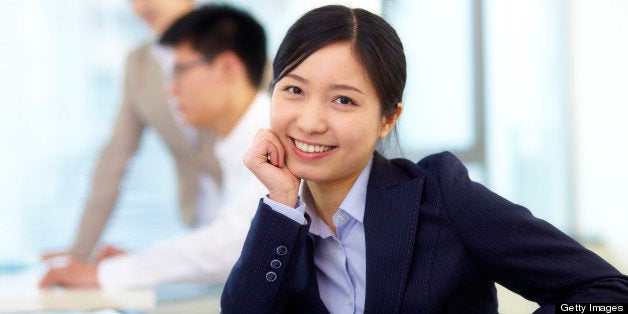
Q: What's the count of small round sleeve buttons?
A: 3